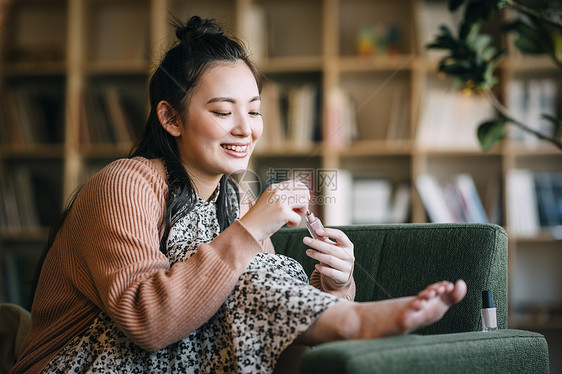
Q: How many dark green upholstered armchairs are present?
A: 1